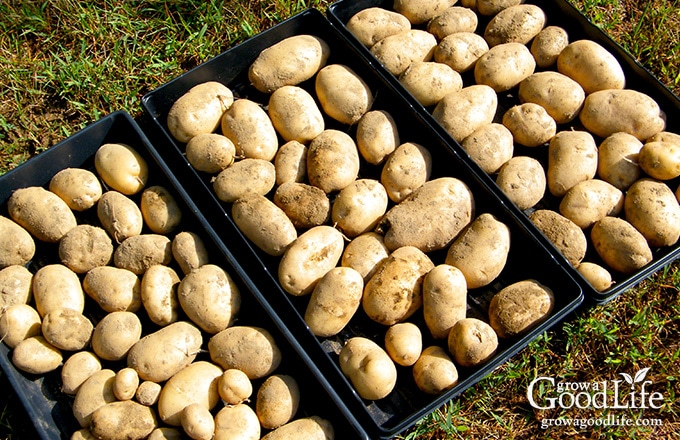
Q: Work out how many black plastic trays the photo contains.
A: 3